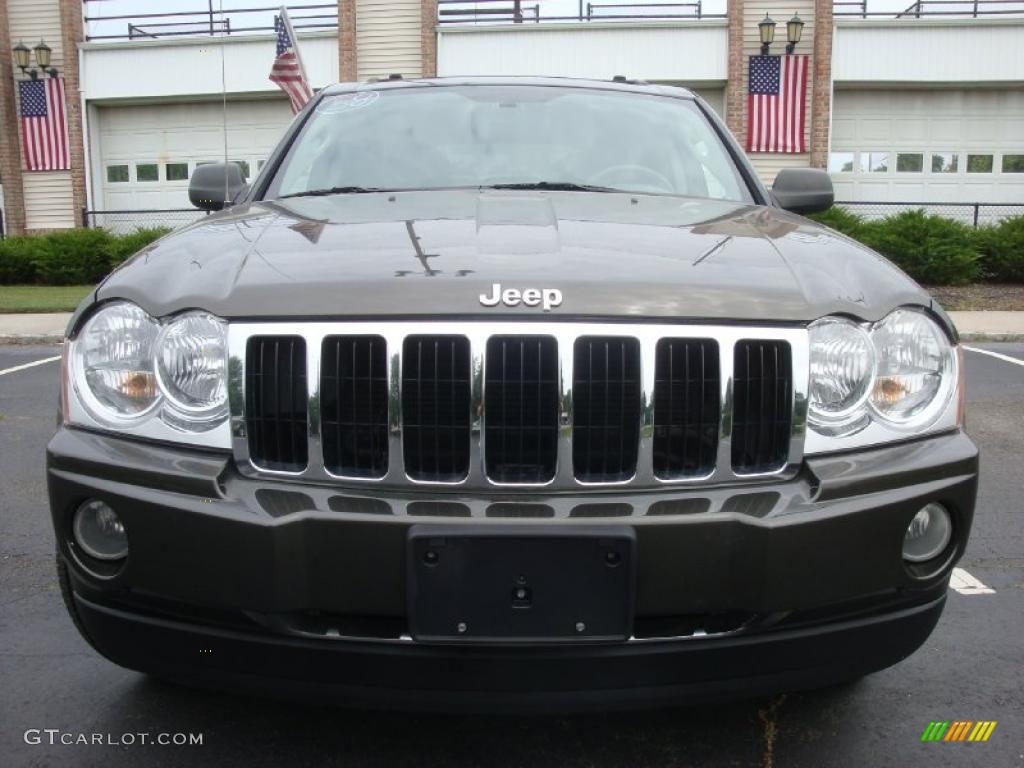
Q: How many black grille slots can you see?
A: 7